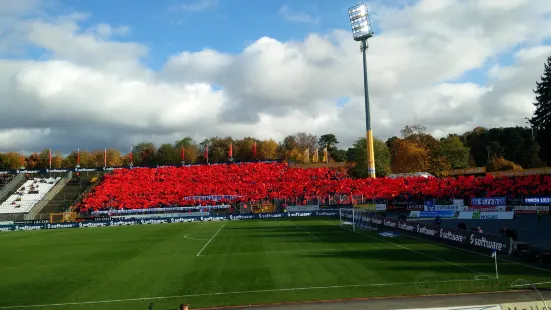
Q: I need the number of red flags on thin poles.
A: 9